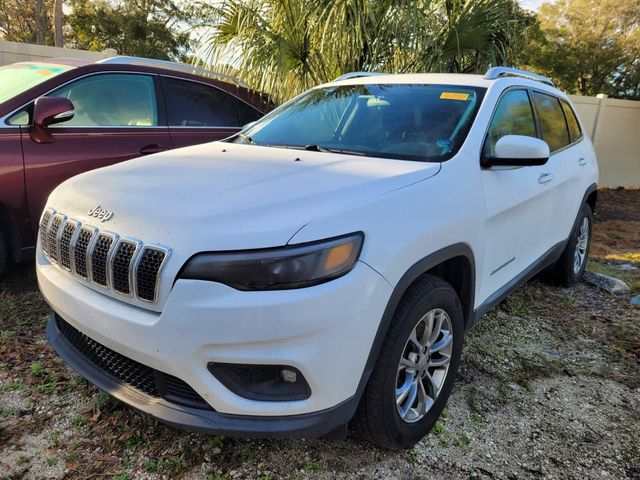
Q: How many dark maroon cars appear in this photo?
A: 1